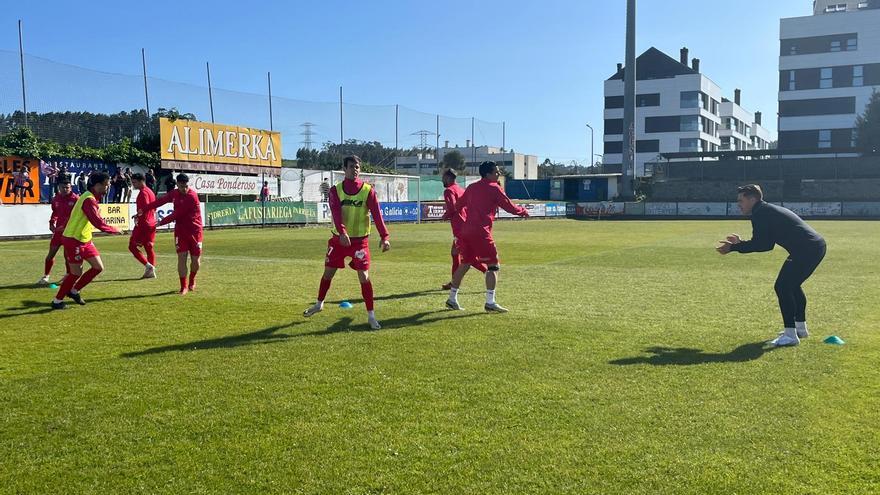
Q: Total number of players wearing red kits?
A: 7